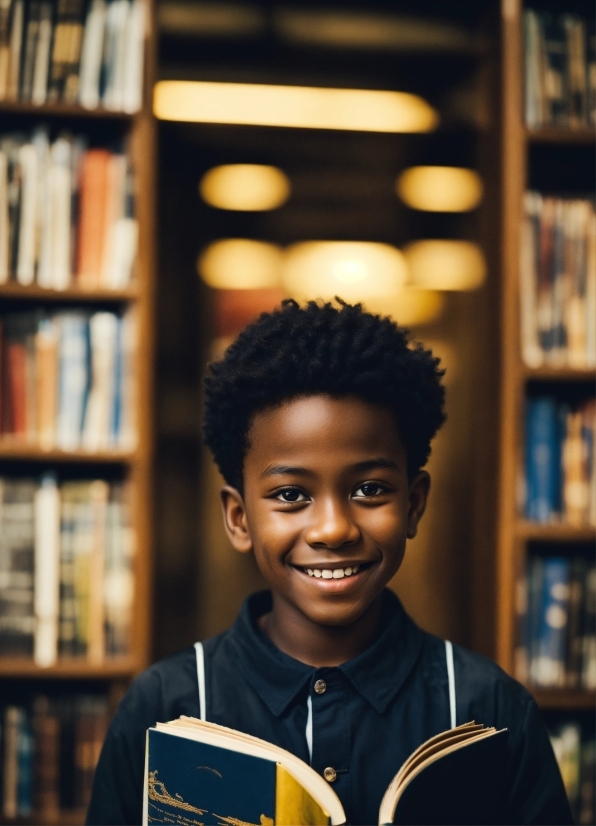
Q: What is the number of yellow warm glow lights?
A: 6